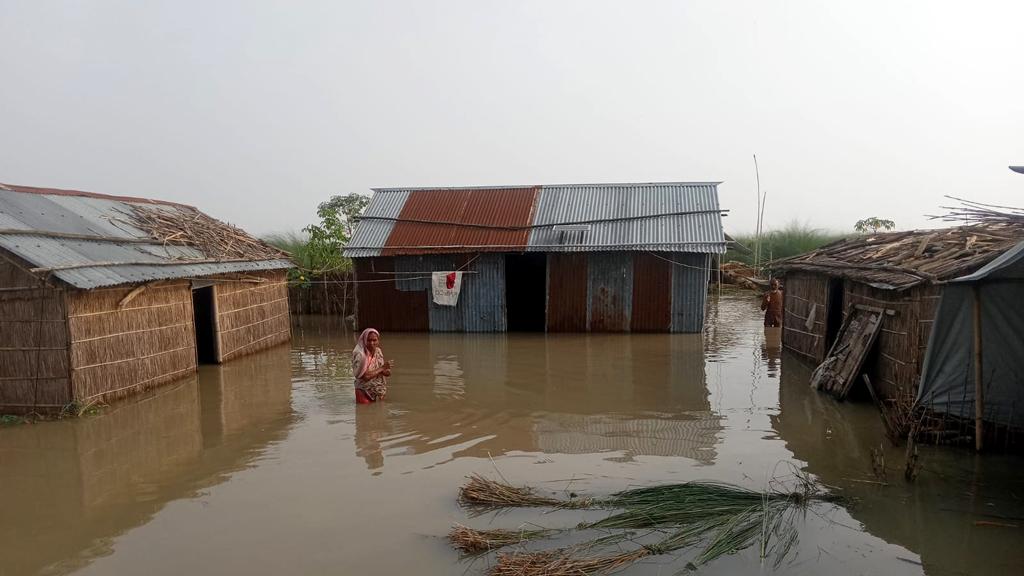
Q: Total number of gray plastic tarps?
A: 1